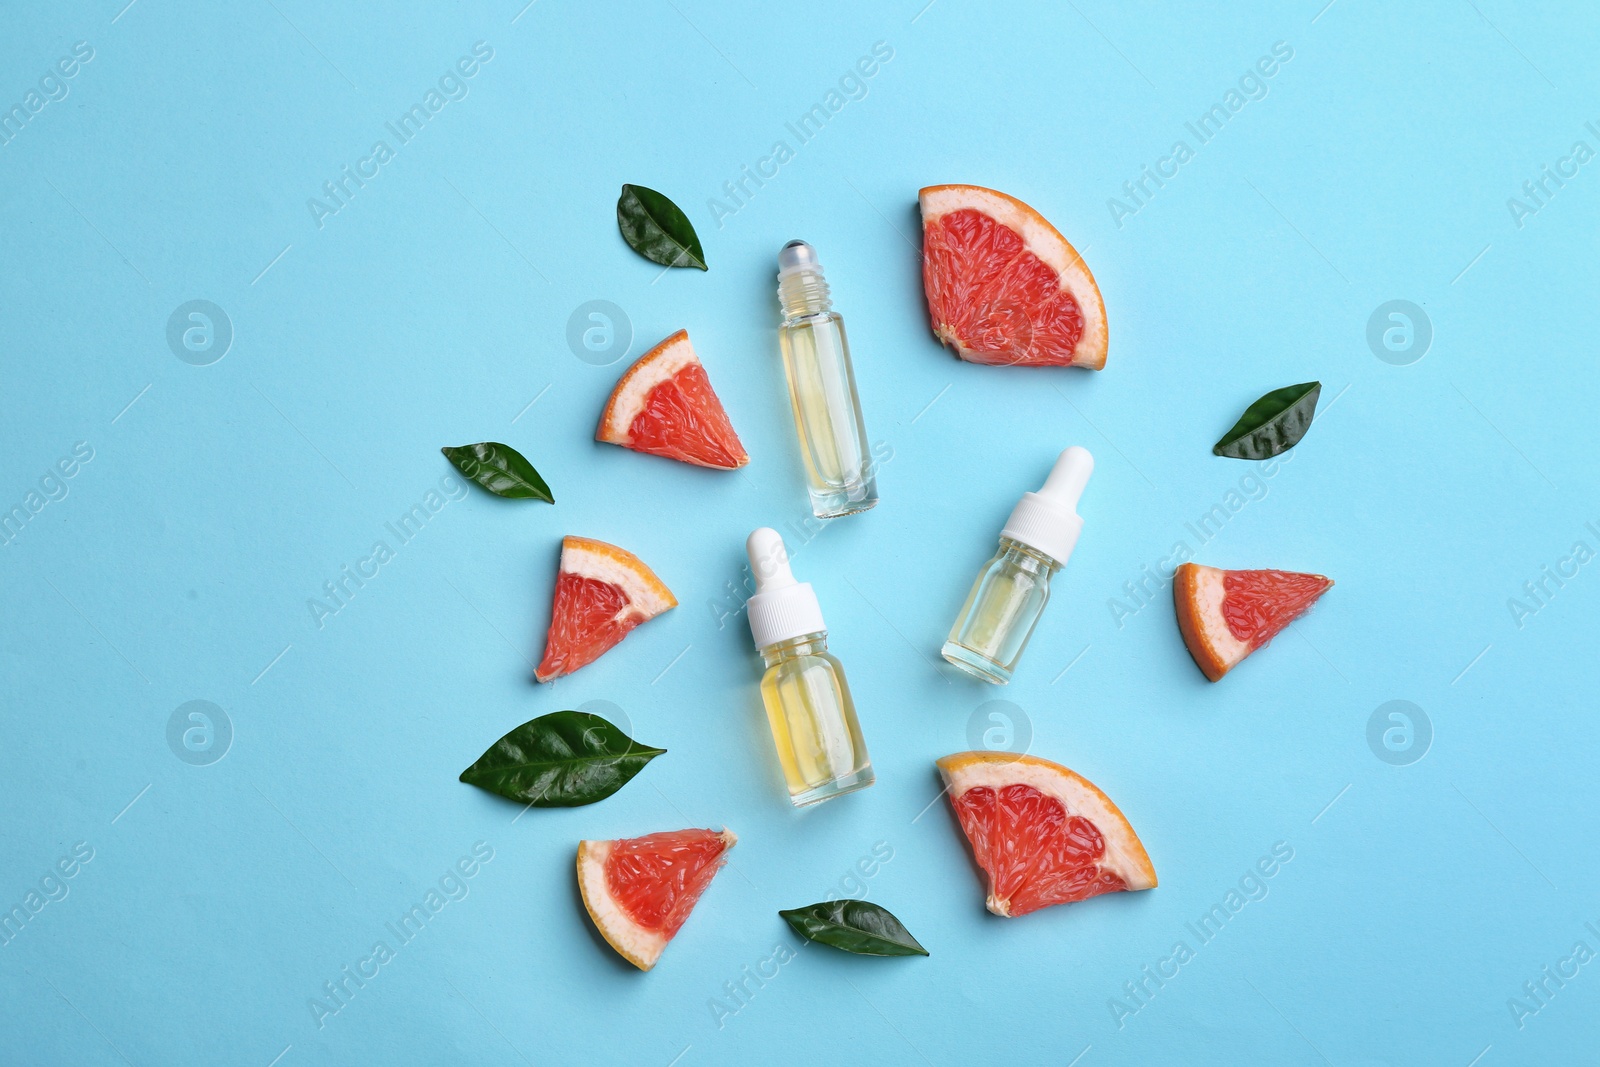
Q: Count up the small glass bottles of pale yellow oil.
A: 3